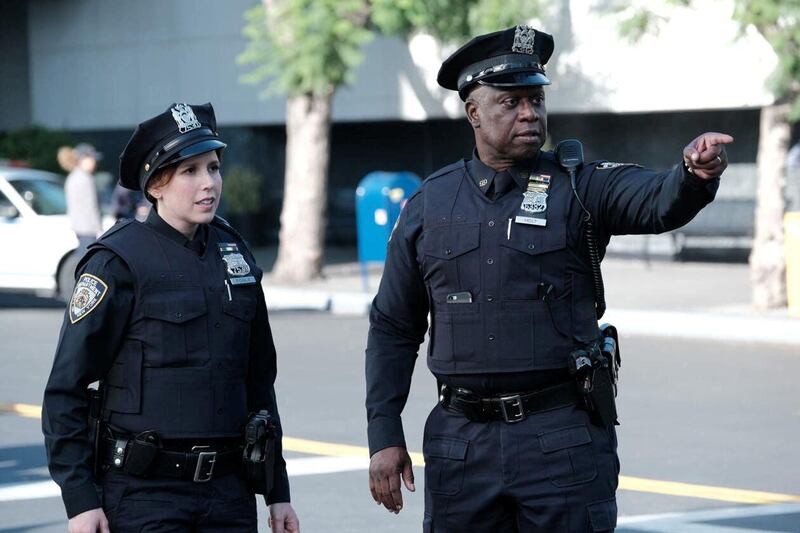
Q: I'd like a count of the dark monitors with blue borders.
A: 0